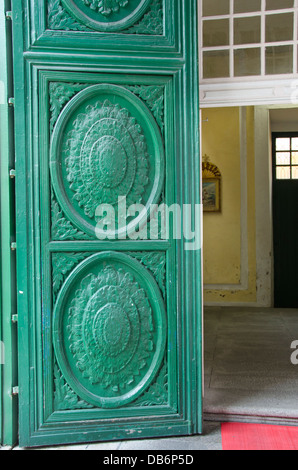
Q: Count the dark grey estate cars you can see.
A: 0